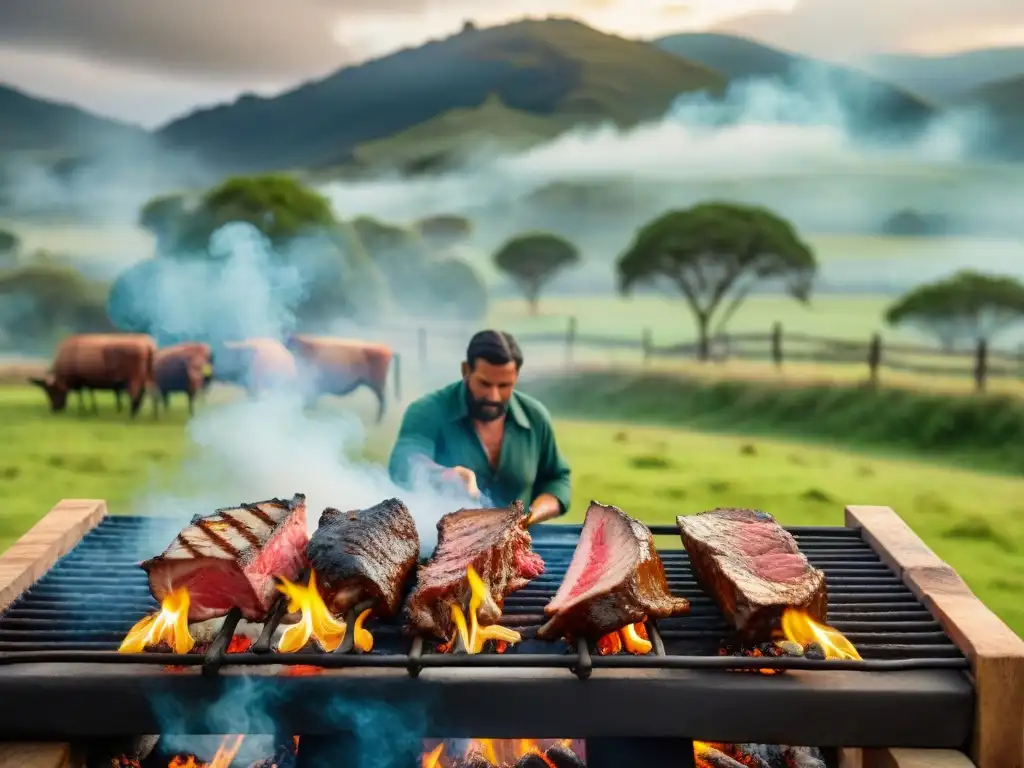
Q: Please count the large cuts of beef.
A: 5